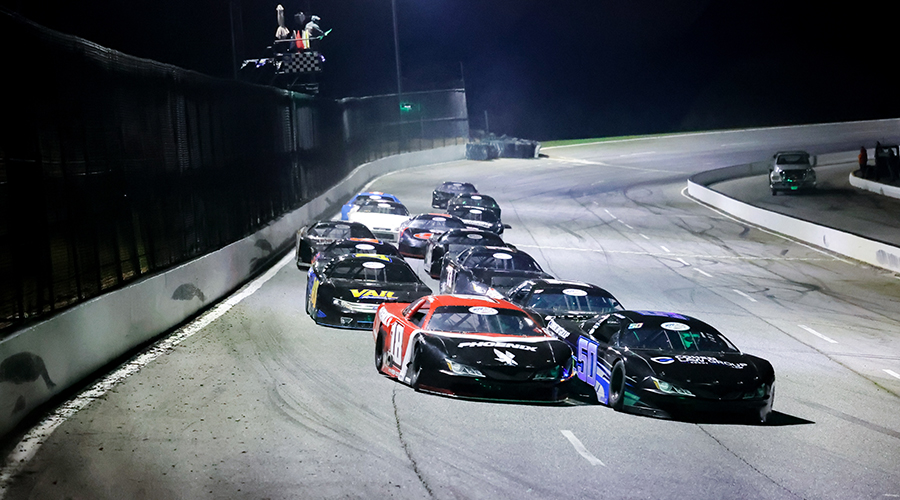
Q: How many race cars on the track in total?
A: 14